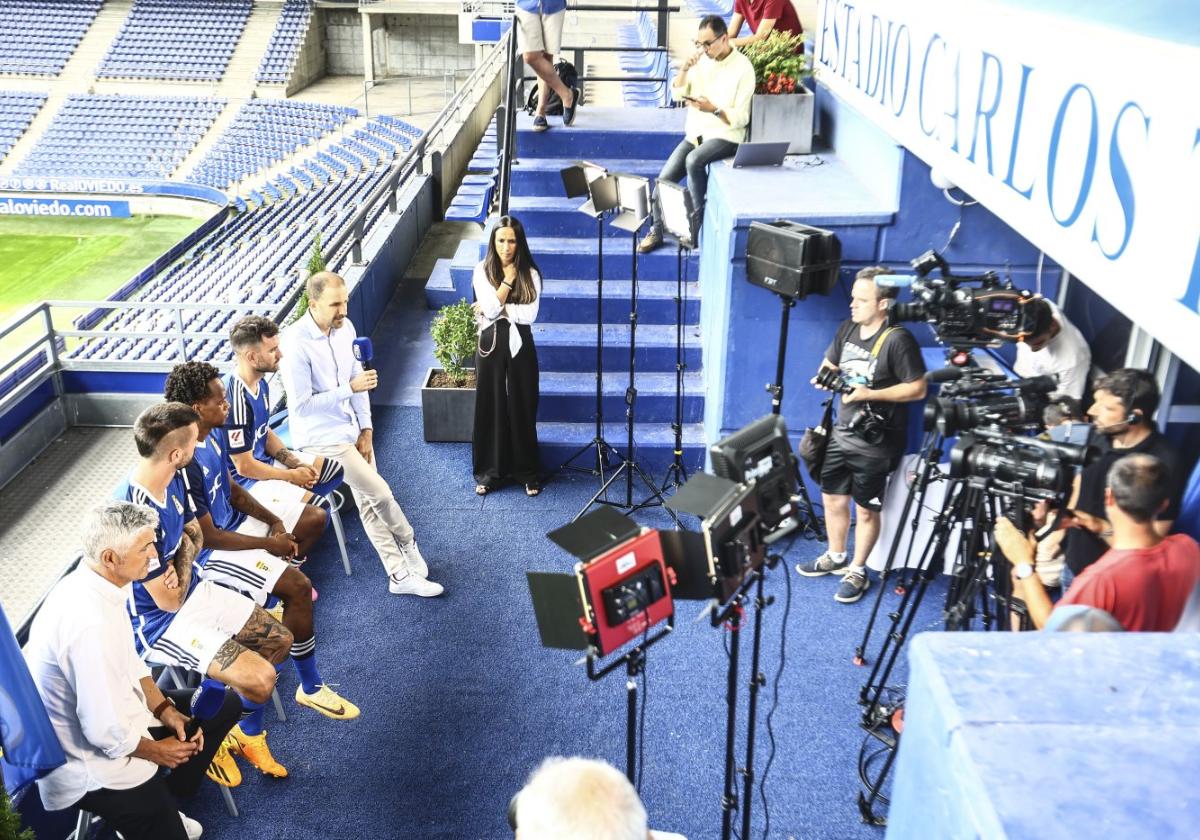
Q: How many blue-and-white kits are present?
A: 3